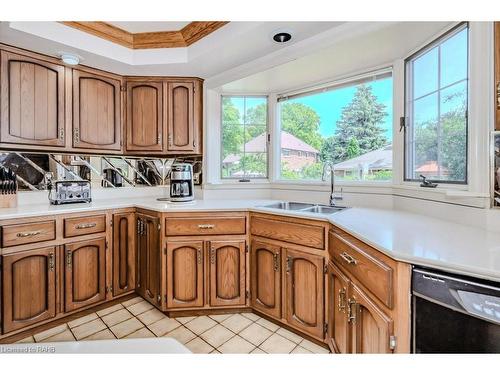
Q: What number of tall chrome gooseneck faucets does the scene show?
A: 1